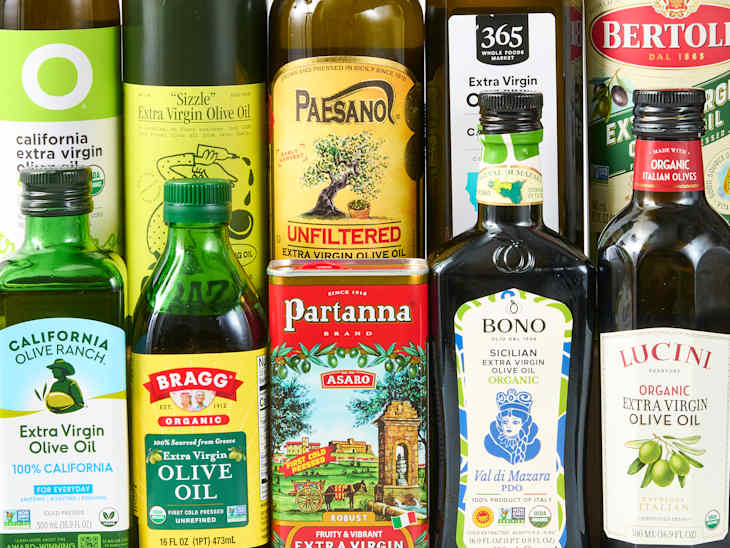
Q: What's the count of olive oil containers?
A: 10